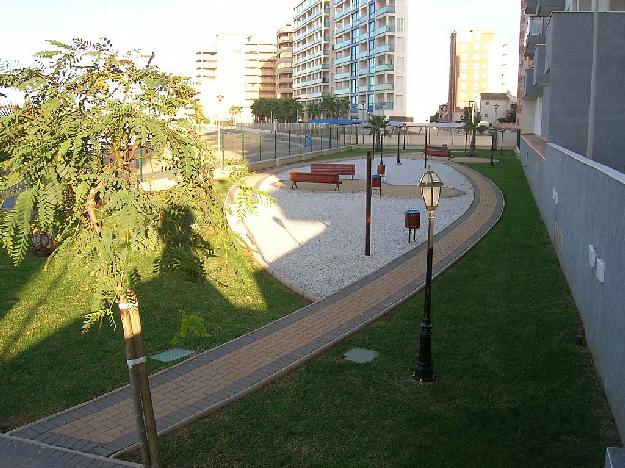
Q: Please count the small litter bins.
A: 3